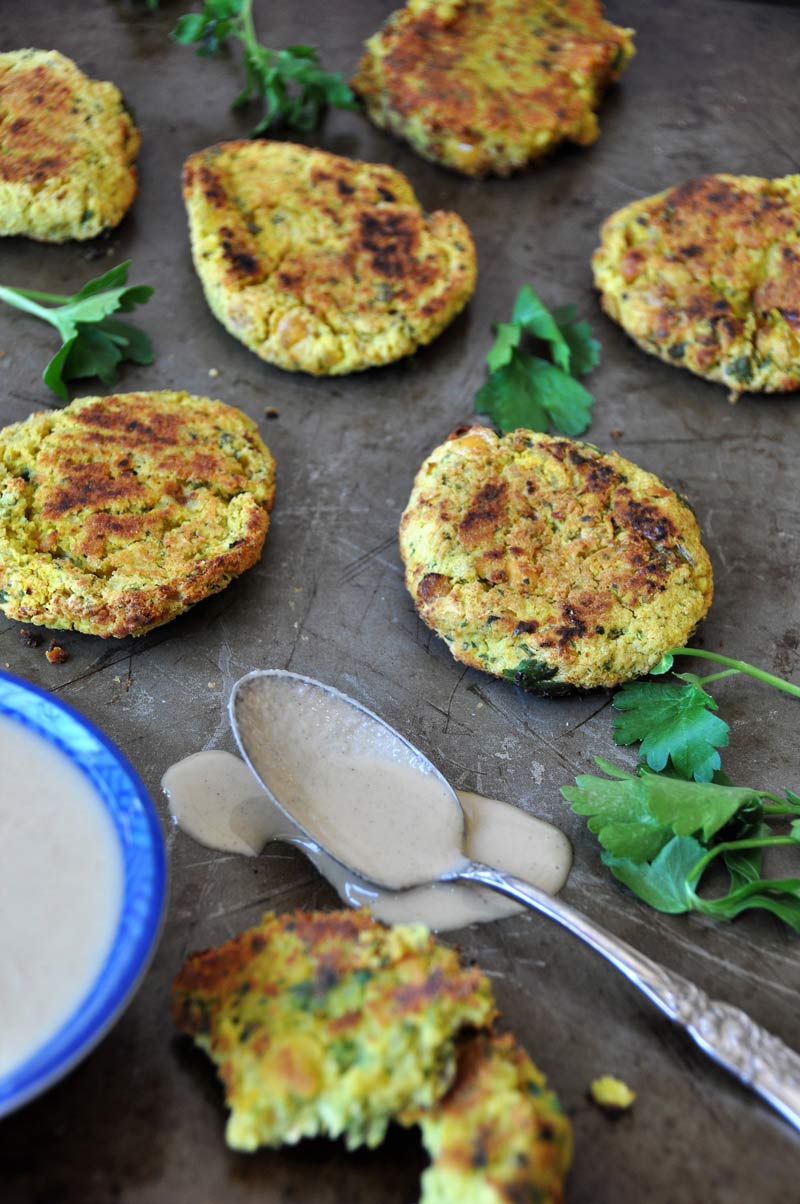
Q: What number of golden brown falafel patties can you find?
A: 7